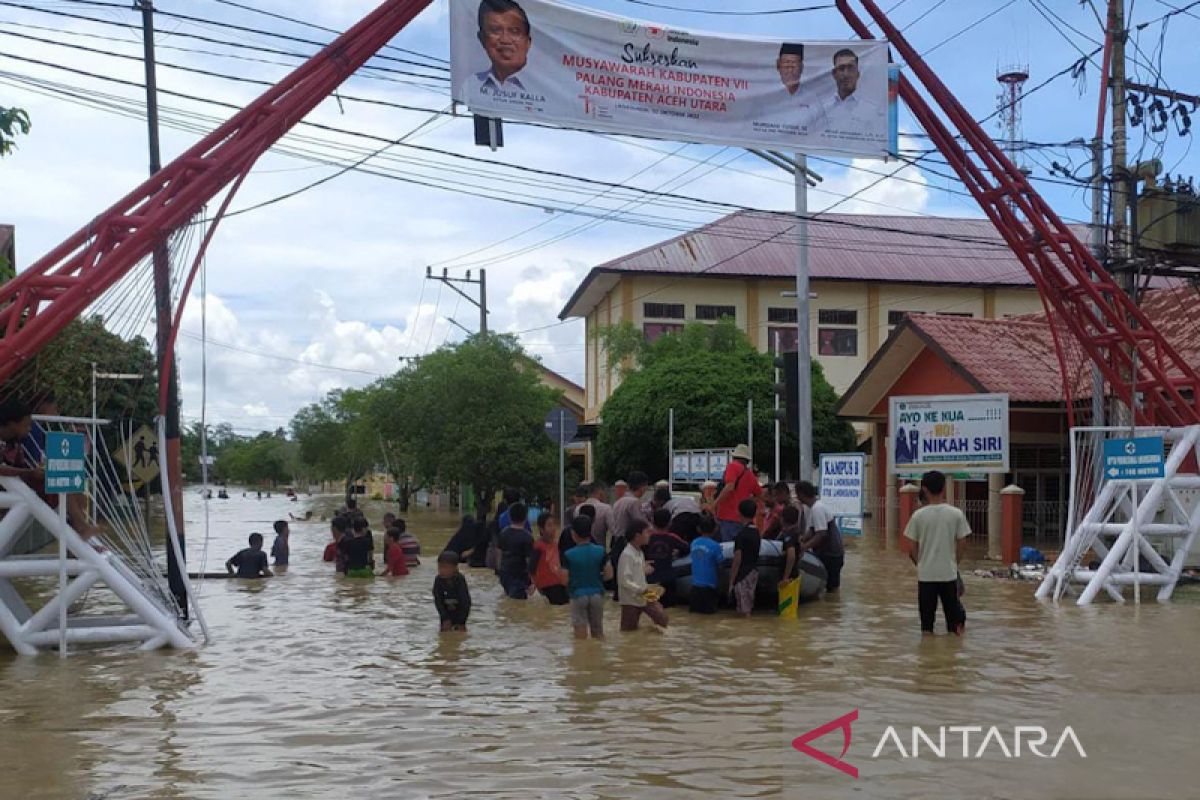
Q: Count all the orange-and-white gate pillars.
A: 2